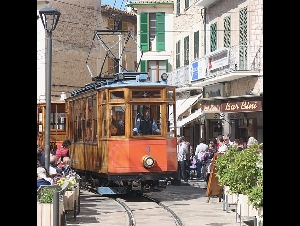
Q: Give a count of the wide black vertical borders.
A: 2